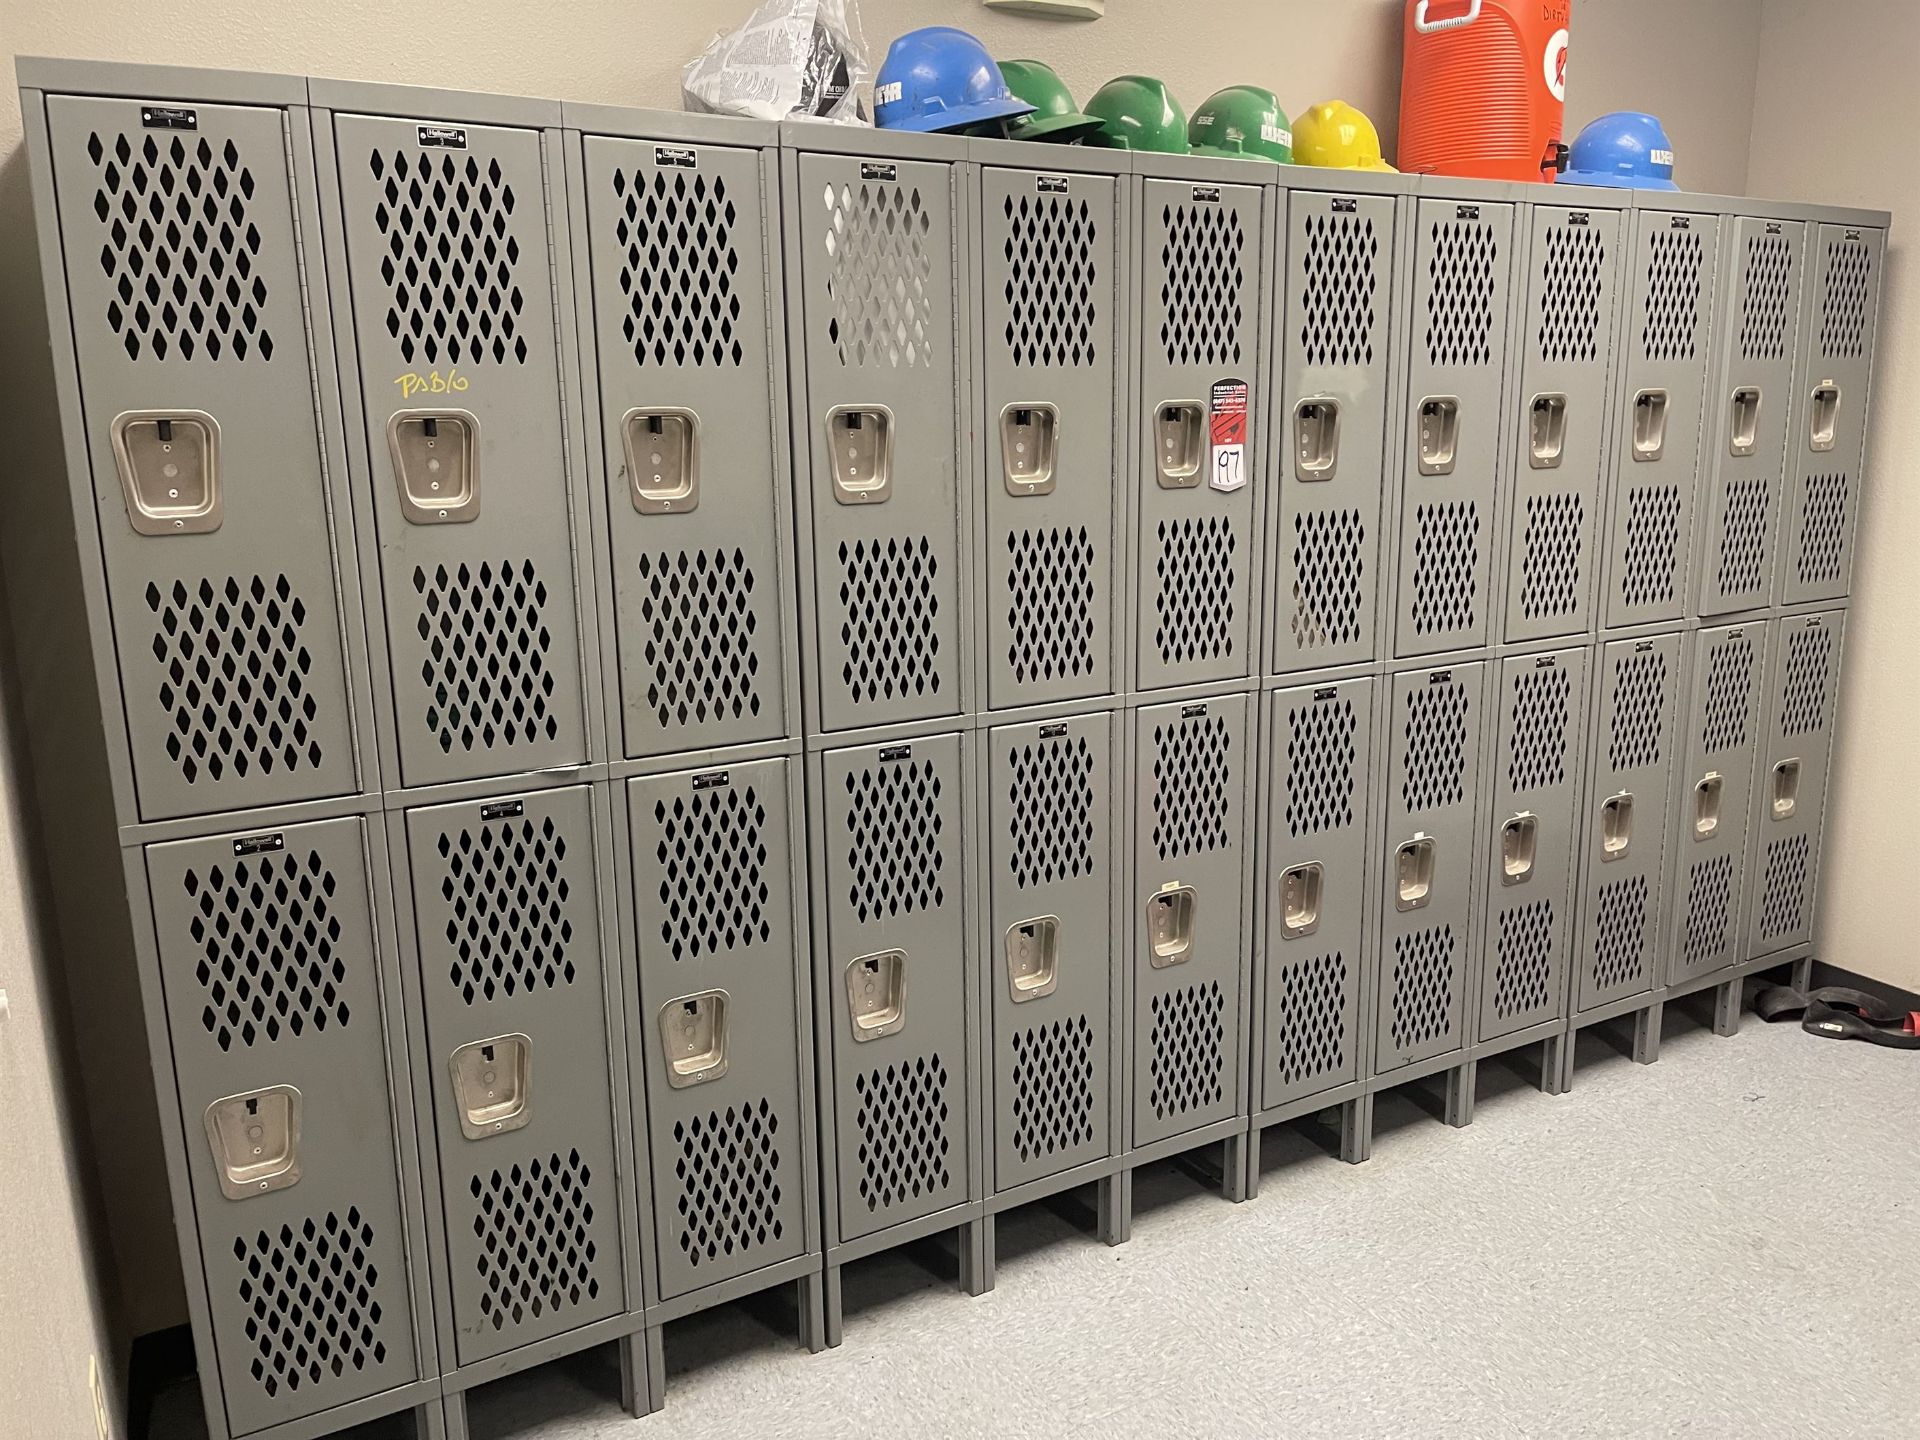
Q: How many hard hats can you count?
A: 6